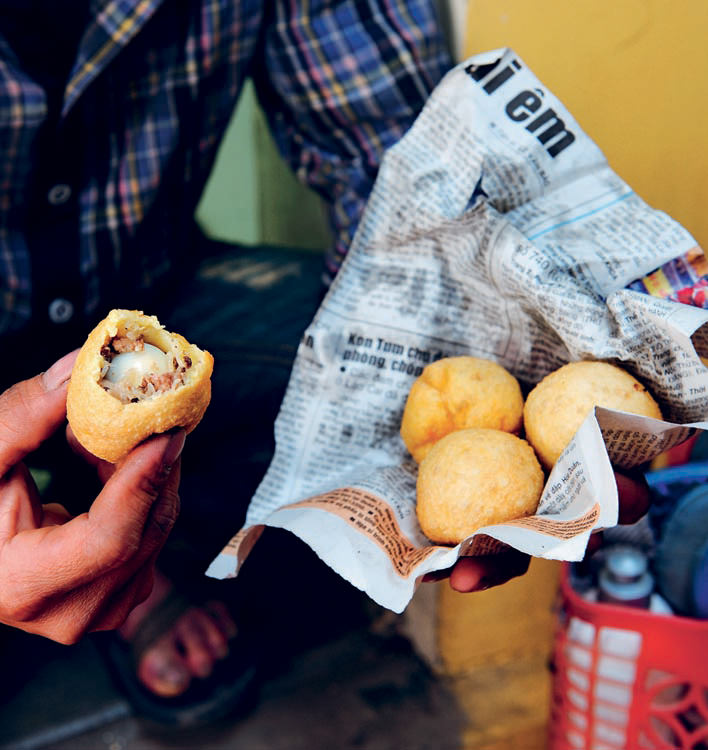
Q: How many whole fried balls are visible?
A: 3